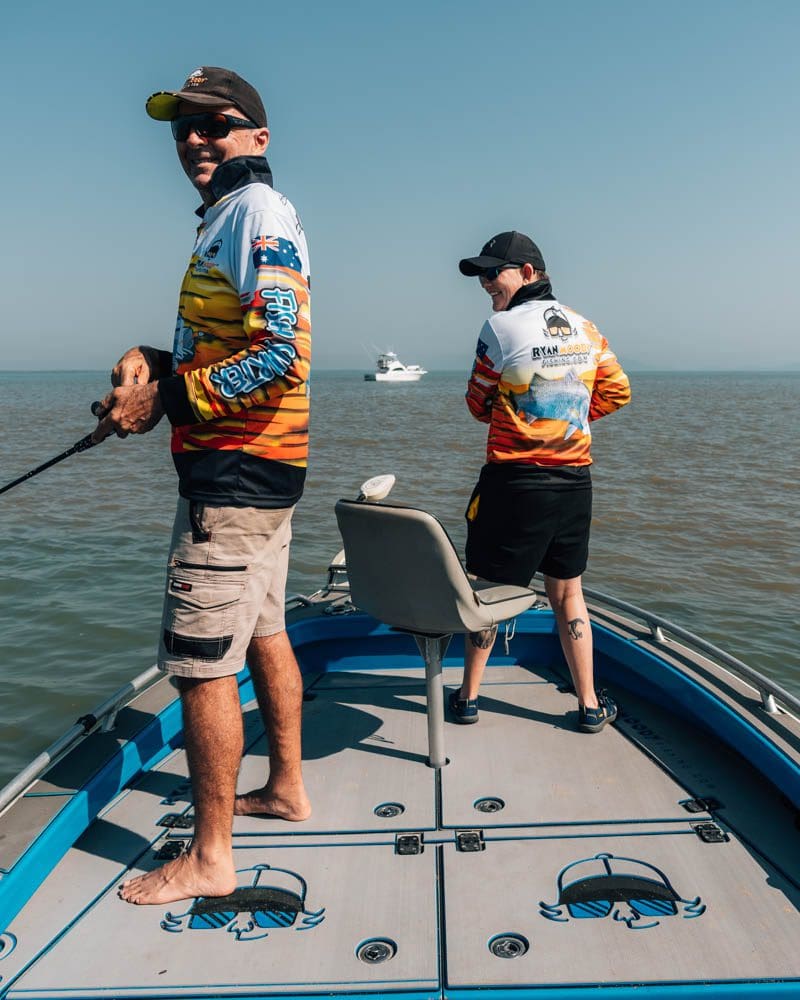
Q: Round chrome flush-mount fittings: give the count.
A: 4